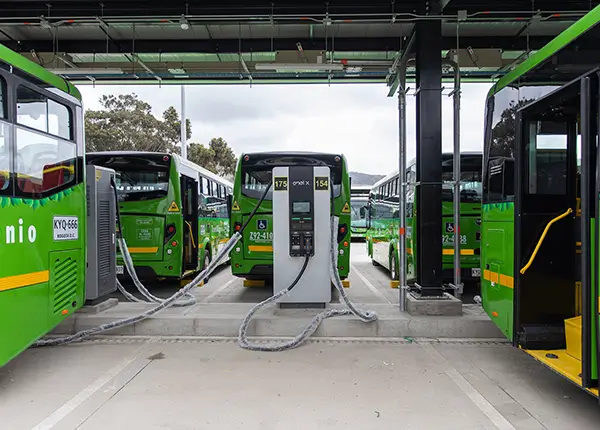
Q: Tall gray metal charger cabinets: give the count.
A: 2